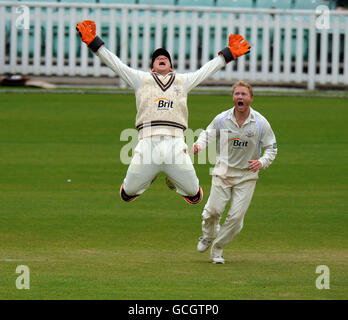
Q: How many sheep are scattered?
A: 0